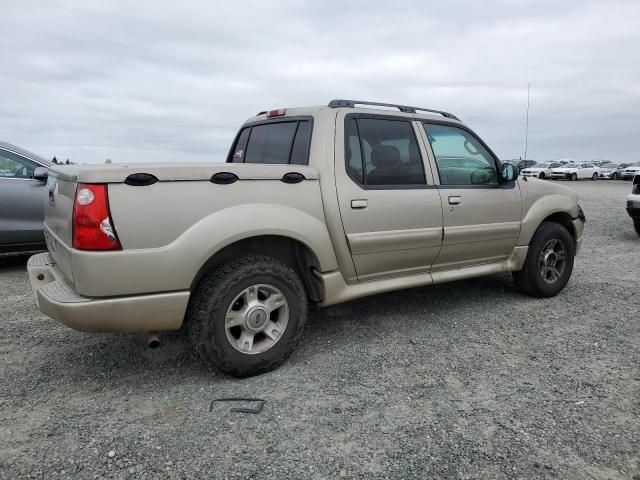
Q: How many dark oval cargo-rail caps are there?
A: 3